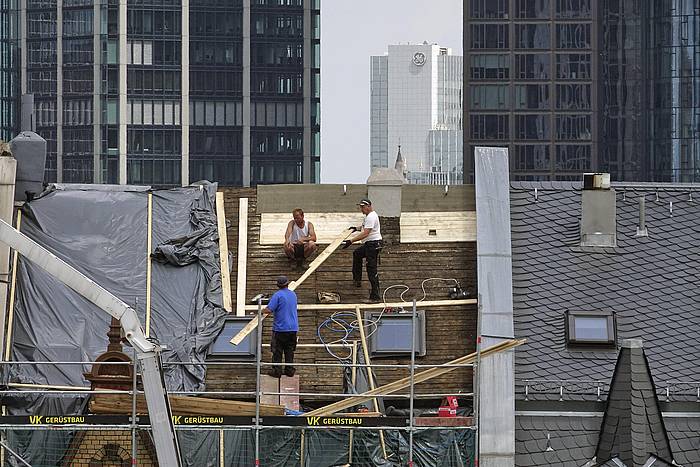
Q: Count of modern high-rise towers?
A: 3